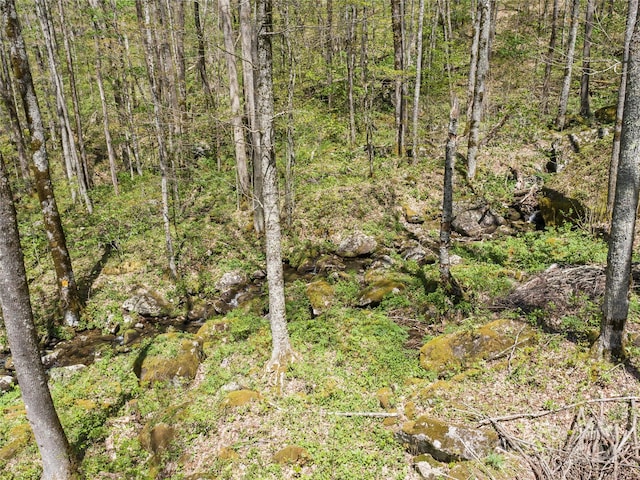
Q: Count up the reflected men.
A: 0